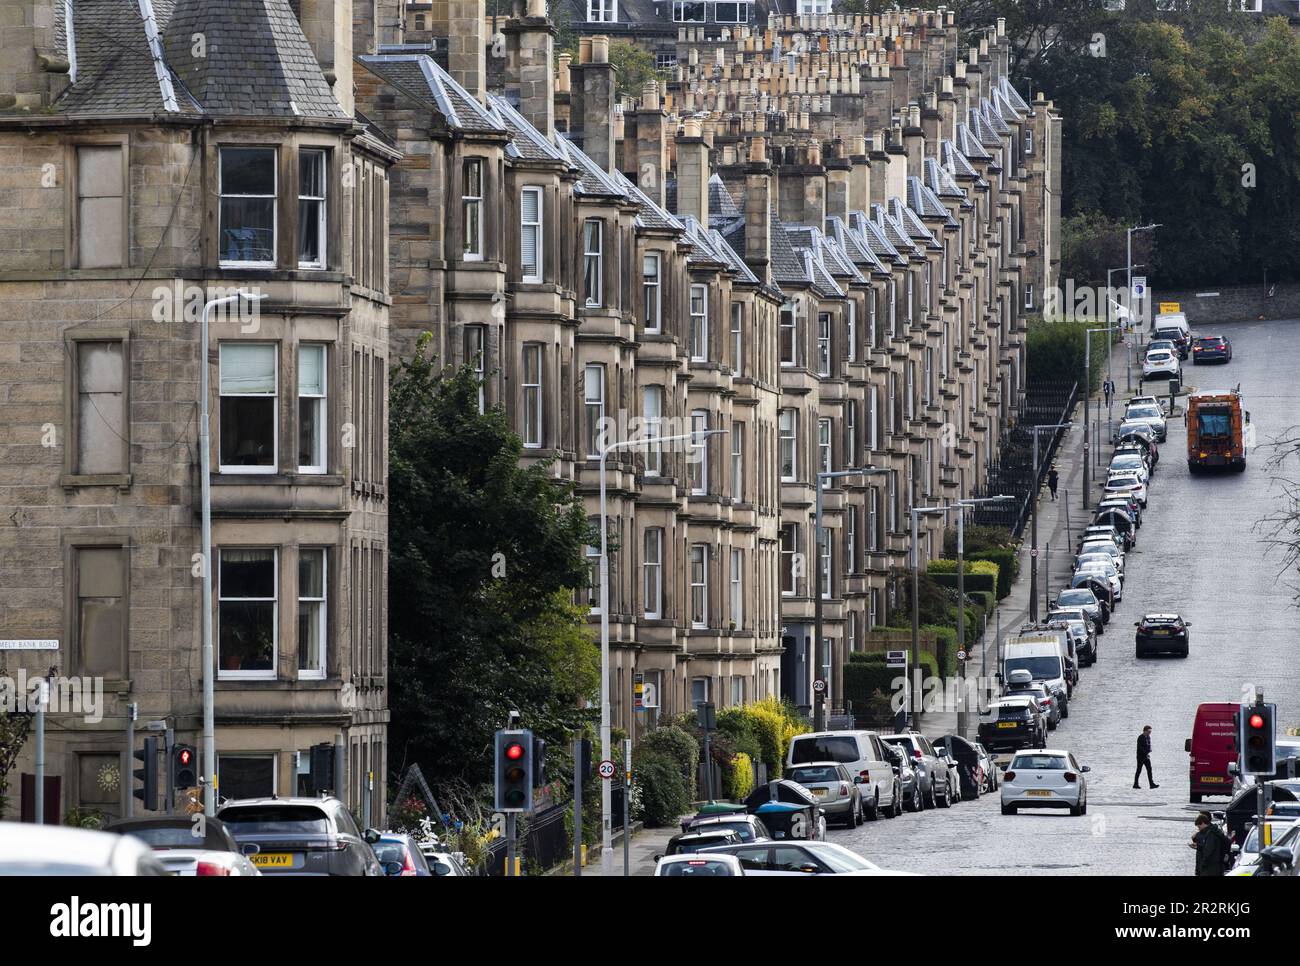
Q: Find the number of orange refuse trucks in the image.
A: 1